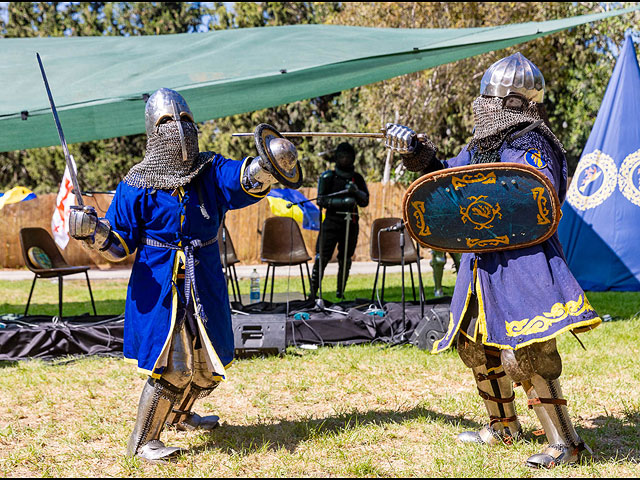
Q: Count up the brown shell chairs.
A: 4